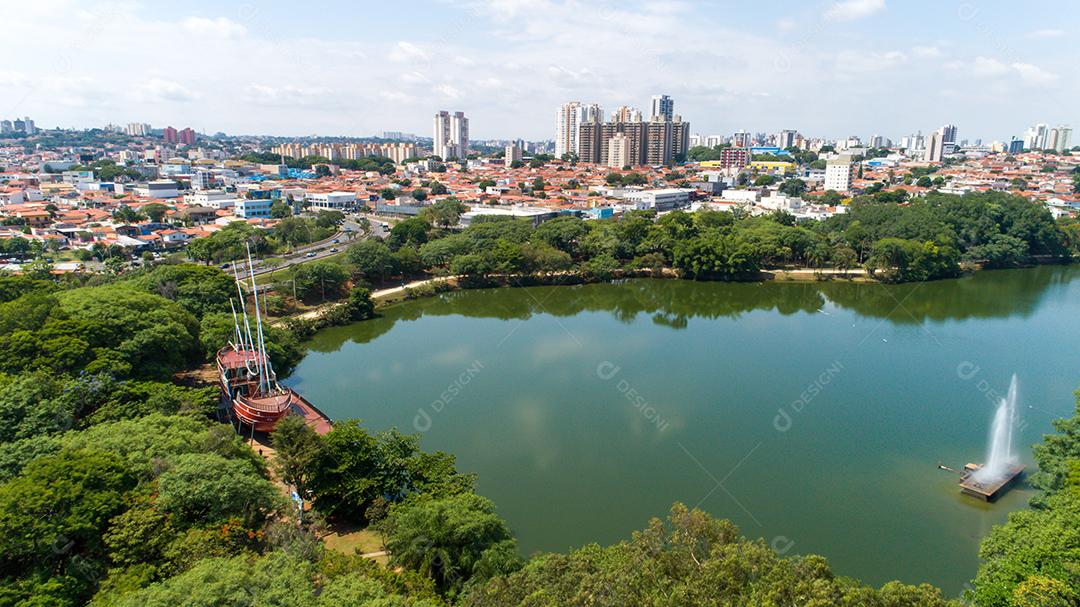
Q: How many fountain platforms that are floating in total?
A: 1